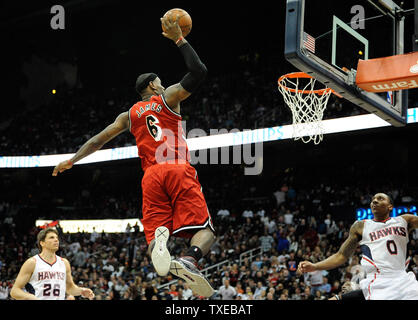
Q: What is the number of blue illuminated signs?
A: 1